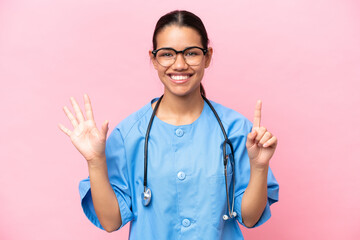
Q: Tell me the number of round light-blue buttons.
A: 3